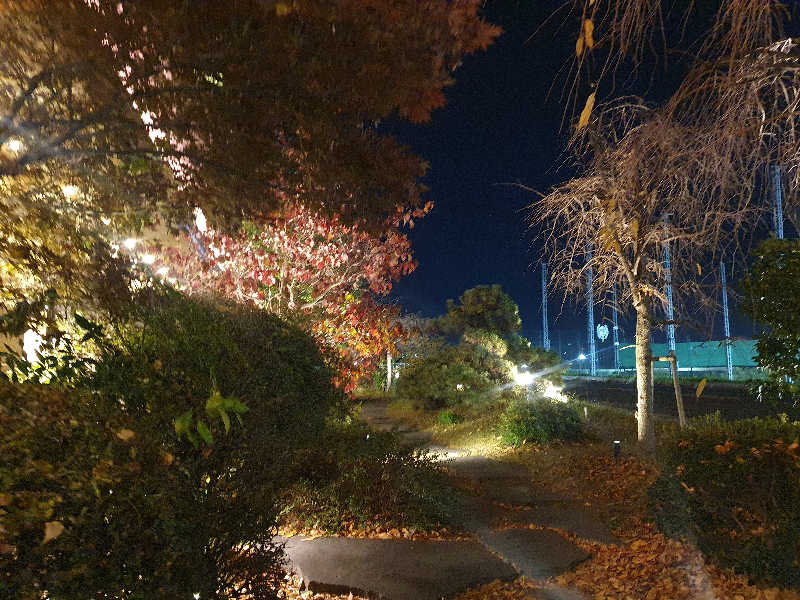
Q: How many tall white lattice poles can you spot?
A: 6